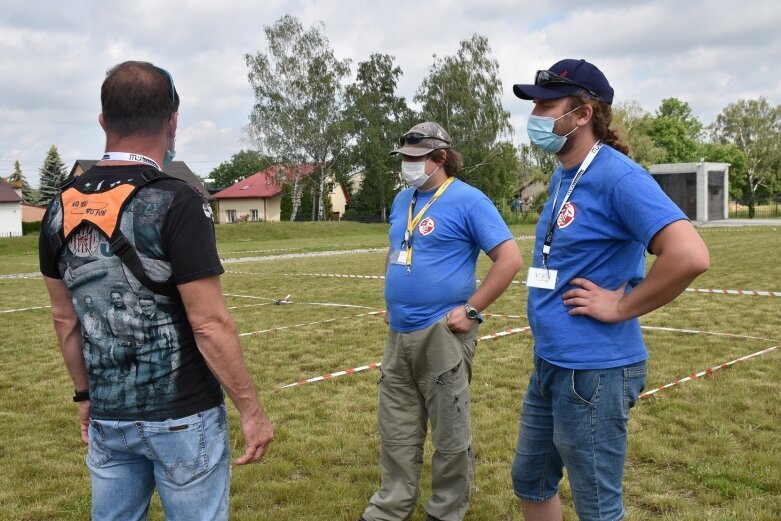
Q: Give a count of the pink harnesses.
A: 0